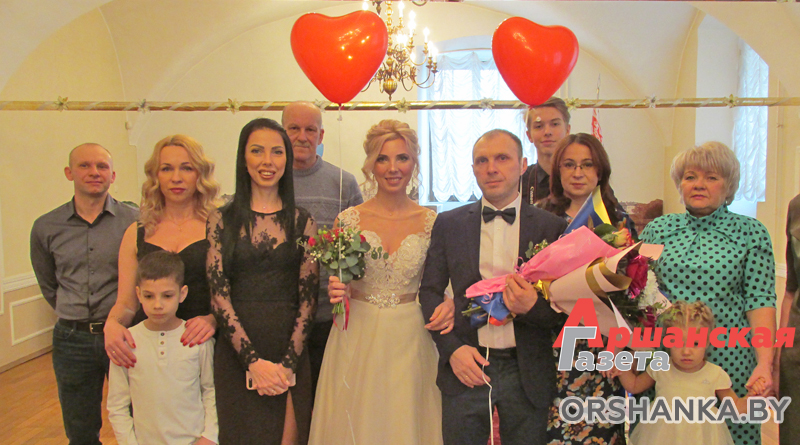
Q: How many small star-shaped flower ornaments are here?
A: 9